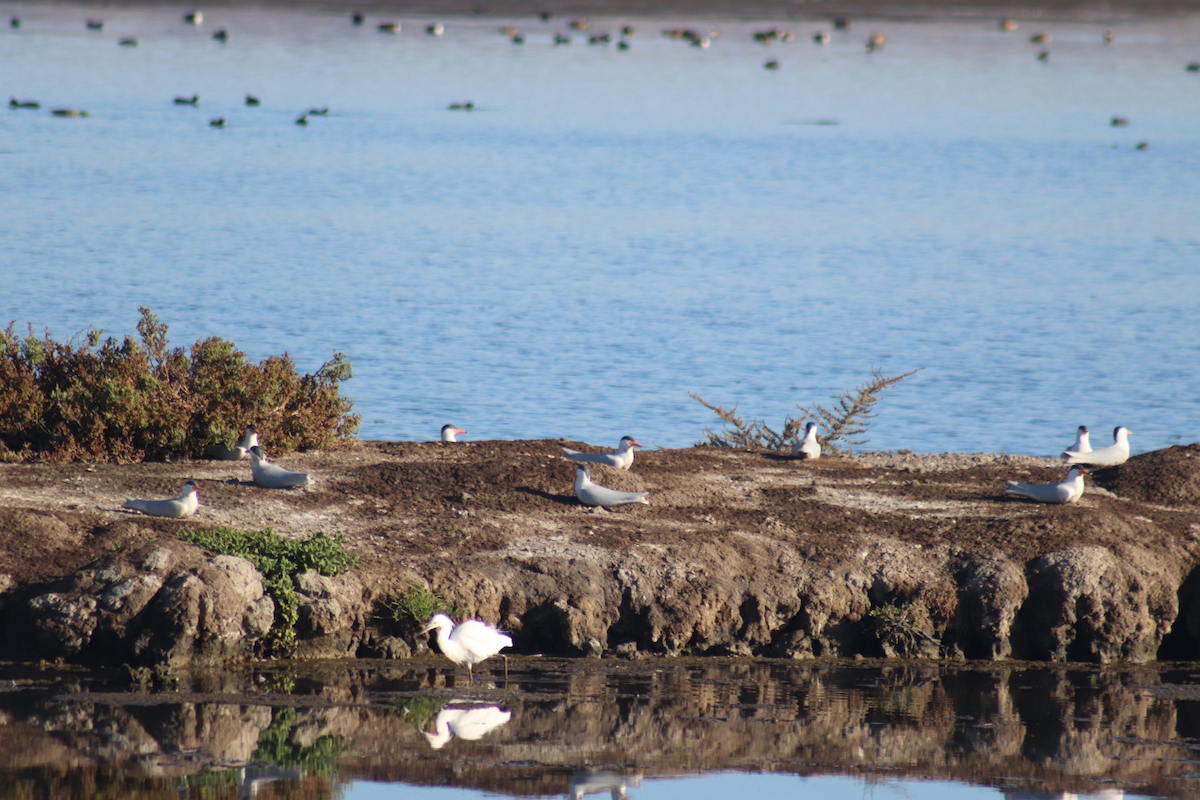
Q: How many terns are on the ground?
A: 10